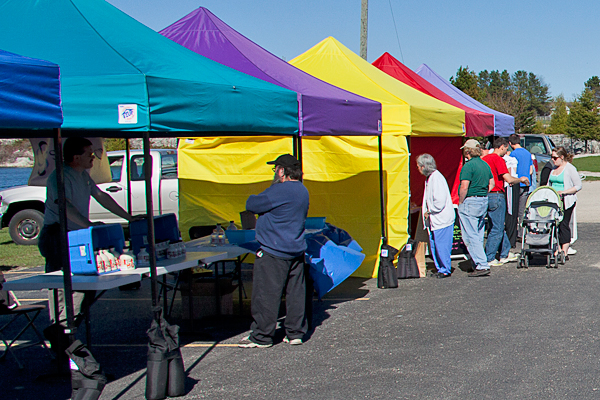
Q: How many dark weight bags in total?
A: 4